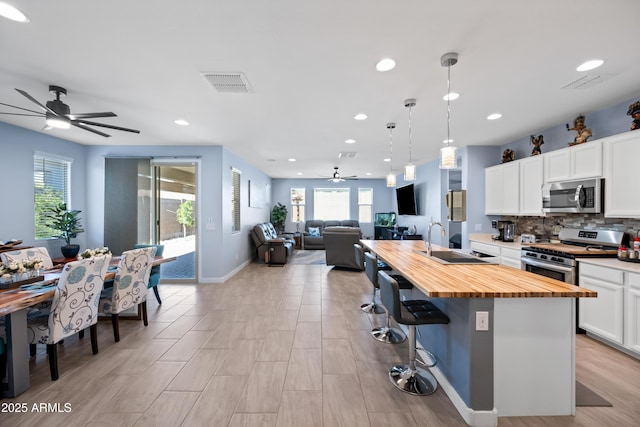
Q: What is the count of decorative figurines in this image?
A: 4